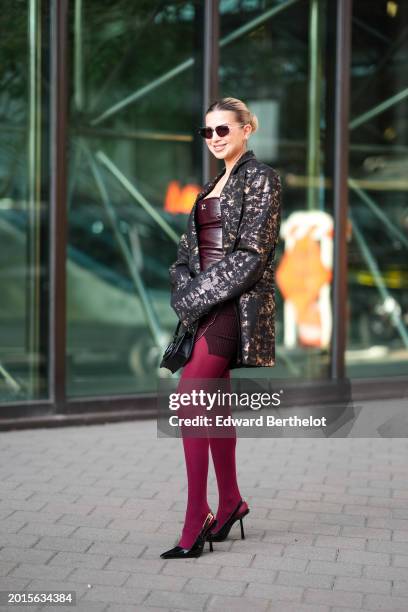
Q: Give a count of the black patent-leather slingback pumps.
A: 2